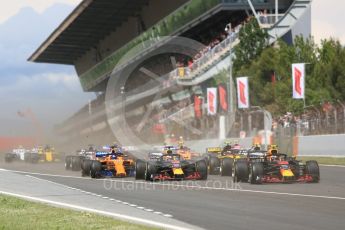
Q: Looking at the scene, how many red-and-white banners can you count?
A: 3